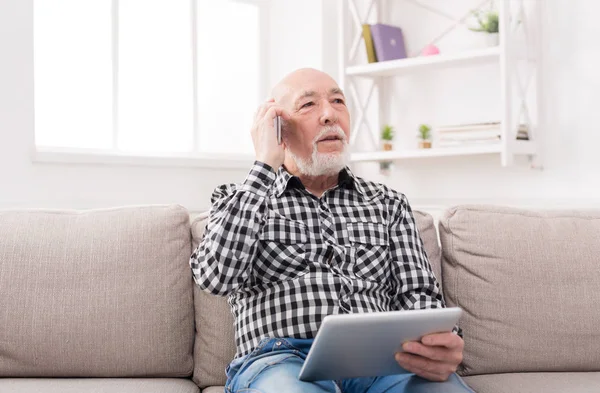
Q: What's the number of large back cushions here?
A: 3